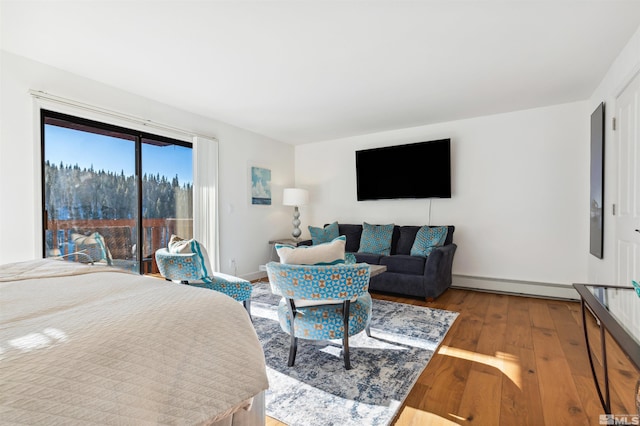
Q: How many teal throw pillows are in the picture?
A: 3